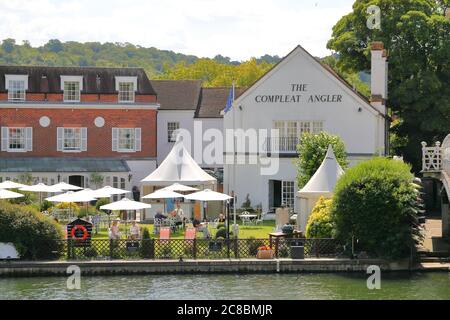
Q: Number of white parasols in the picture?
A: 11